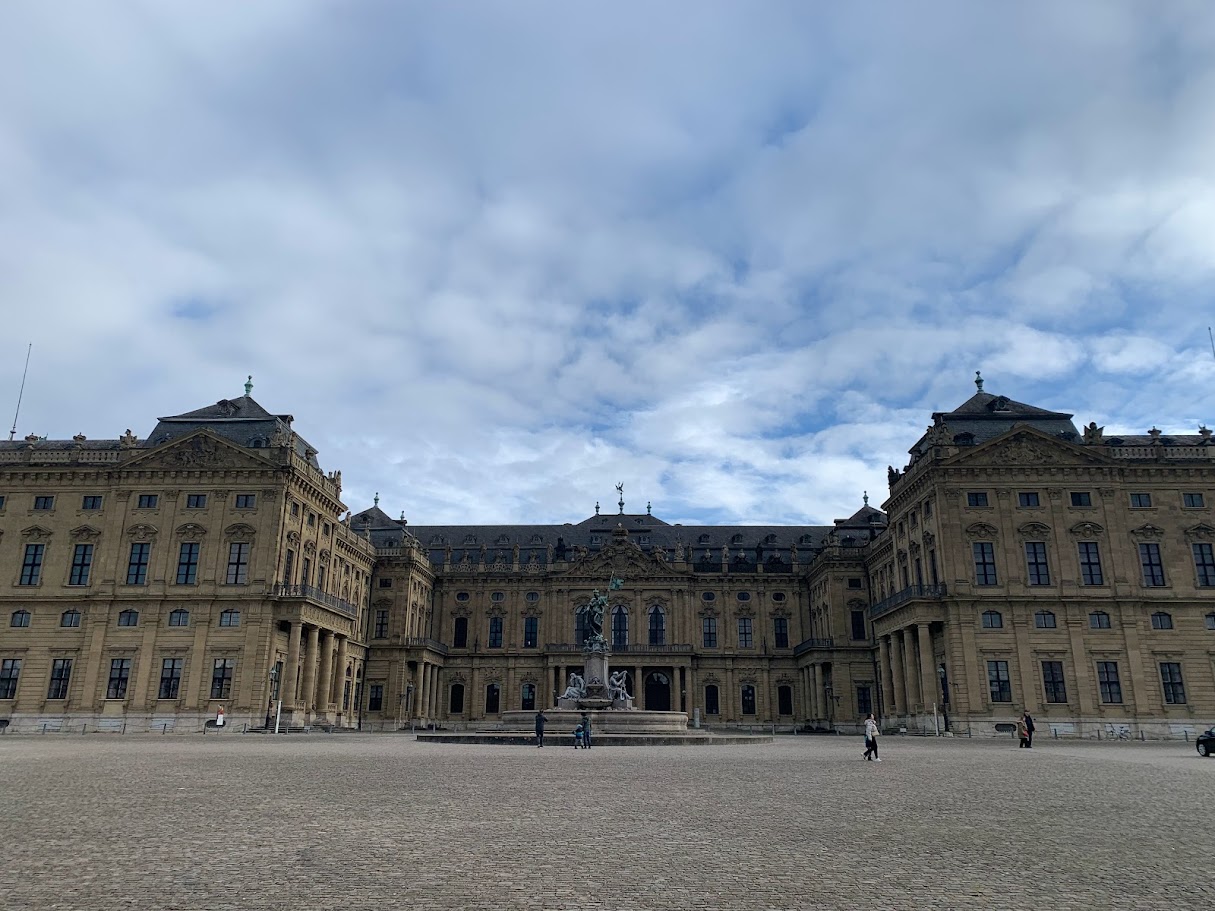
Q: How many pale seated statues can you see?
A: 2